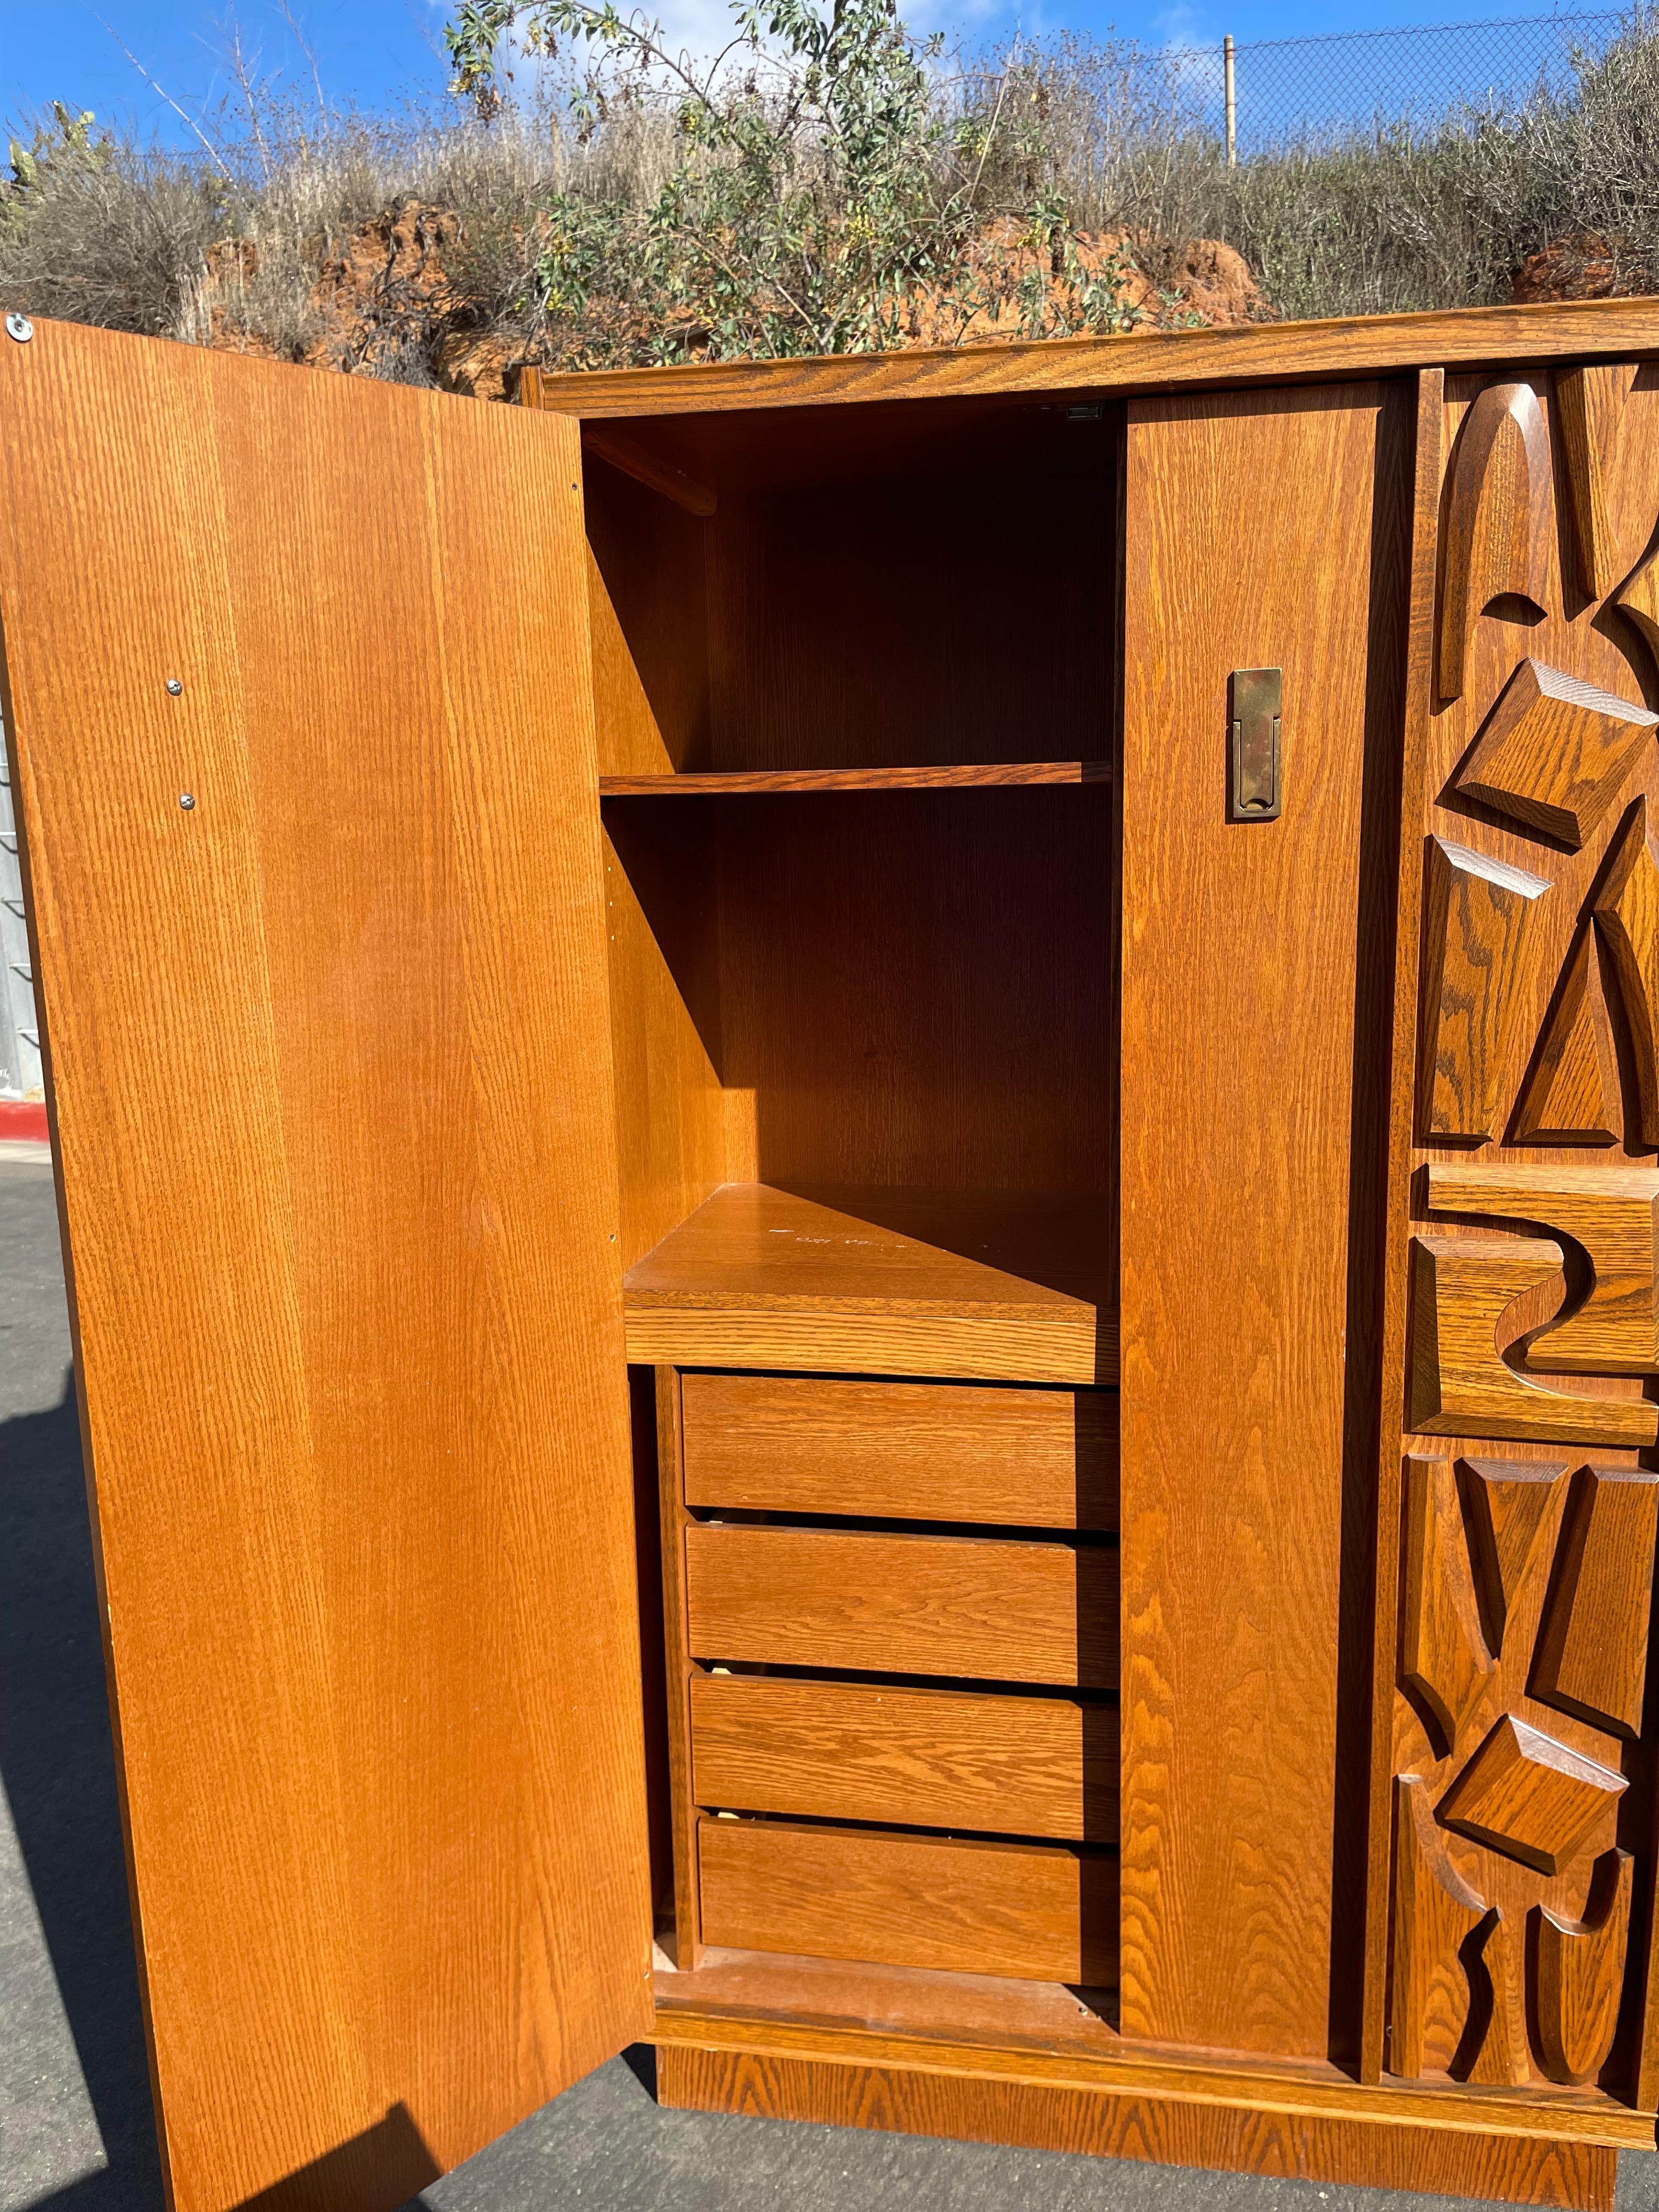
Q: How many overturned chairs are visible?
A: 0